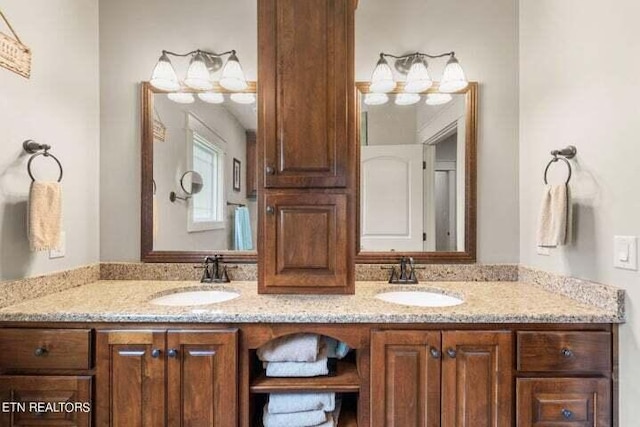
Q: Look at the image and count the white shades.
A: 6